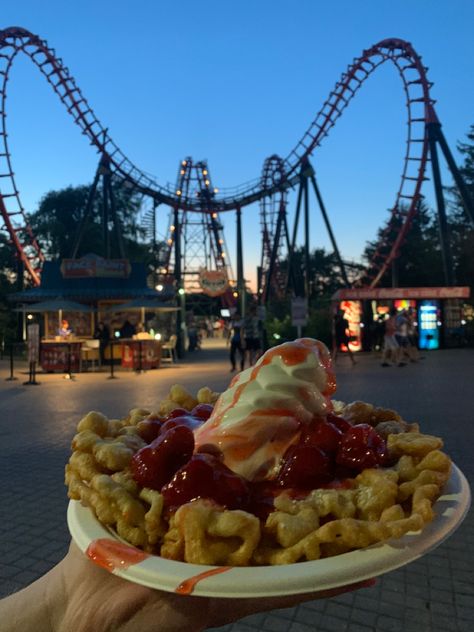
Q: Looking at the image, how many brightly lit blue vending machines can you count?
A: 1